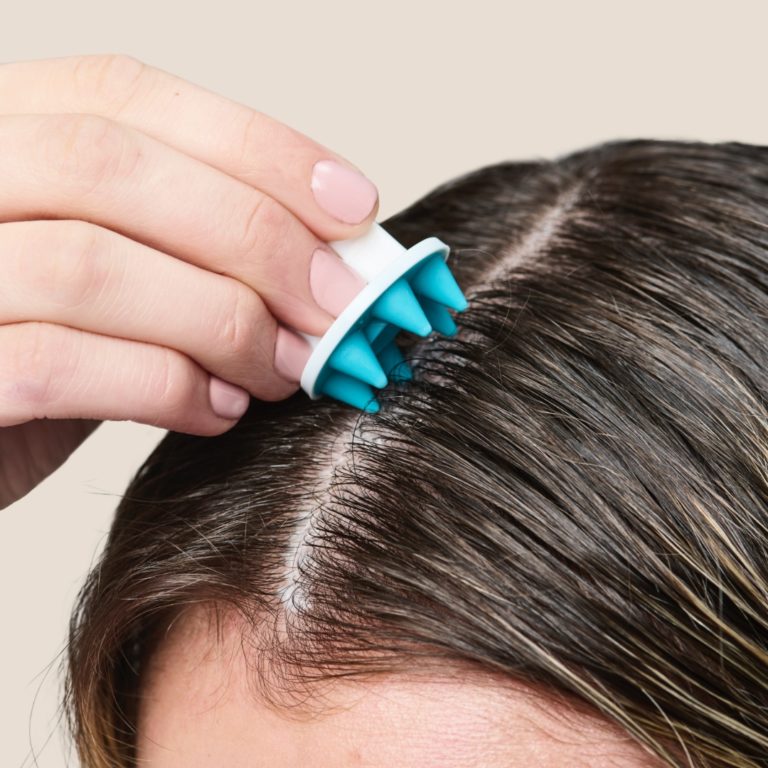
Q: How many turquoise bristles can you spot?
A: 6